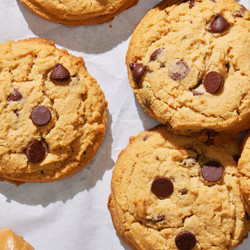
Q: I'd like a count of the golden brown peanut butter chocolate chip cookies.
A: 5